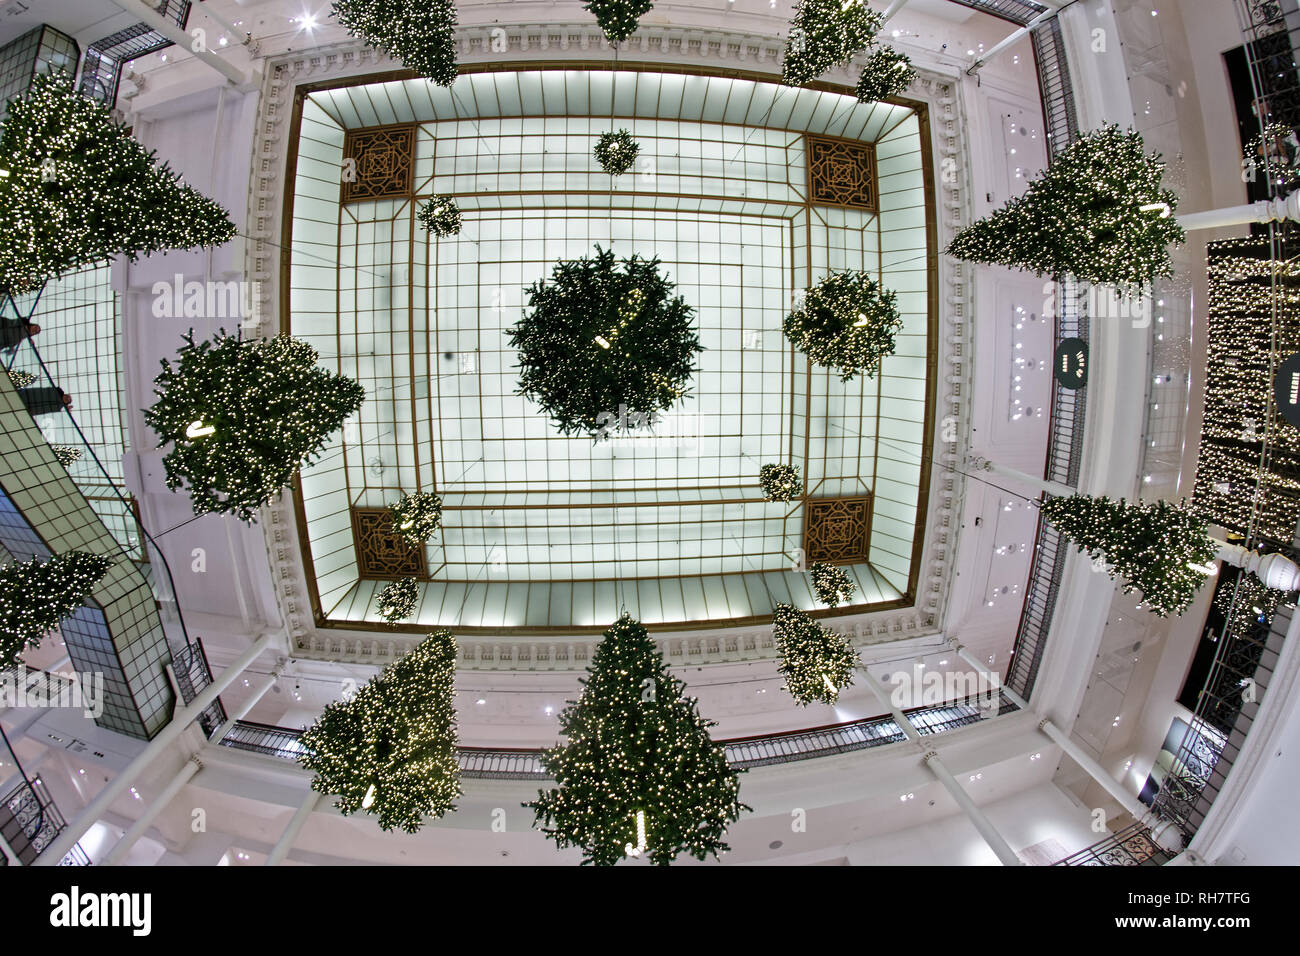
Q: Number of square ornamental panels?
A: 4